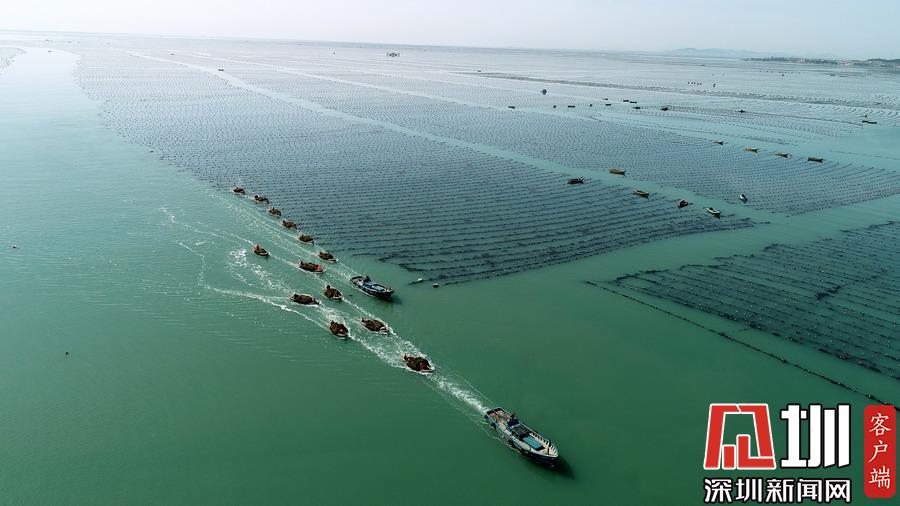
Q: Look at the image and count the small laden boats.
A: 13